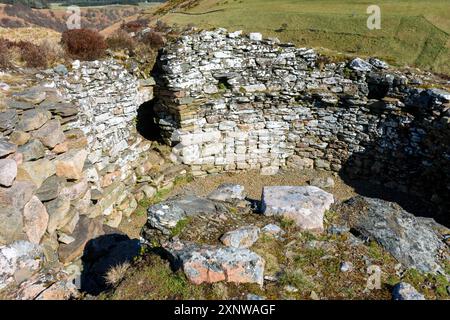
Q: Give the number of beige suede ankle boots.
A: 0